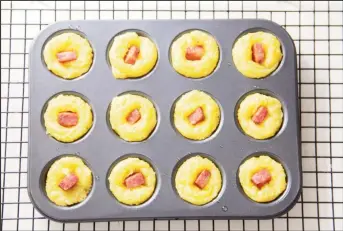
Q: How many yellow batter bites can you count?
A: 12